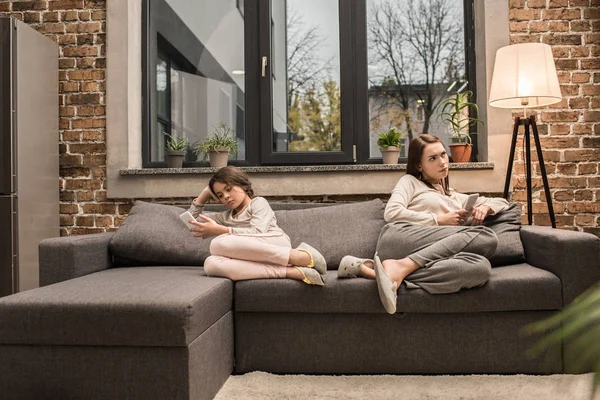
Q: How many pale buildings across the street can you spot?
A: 1